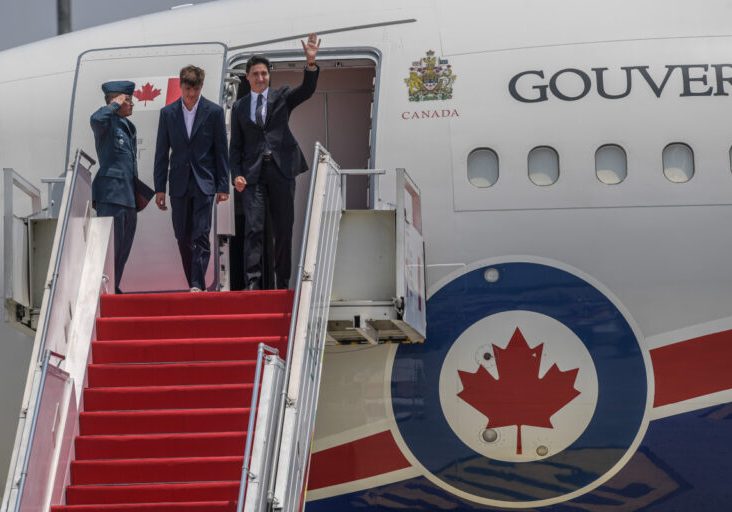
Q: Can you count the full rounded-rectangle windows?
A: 4